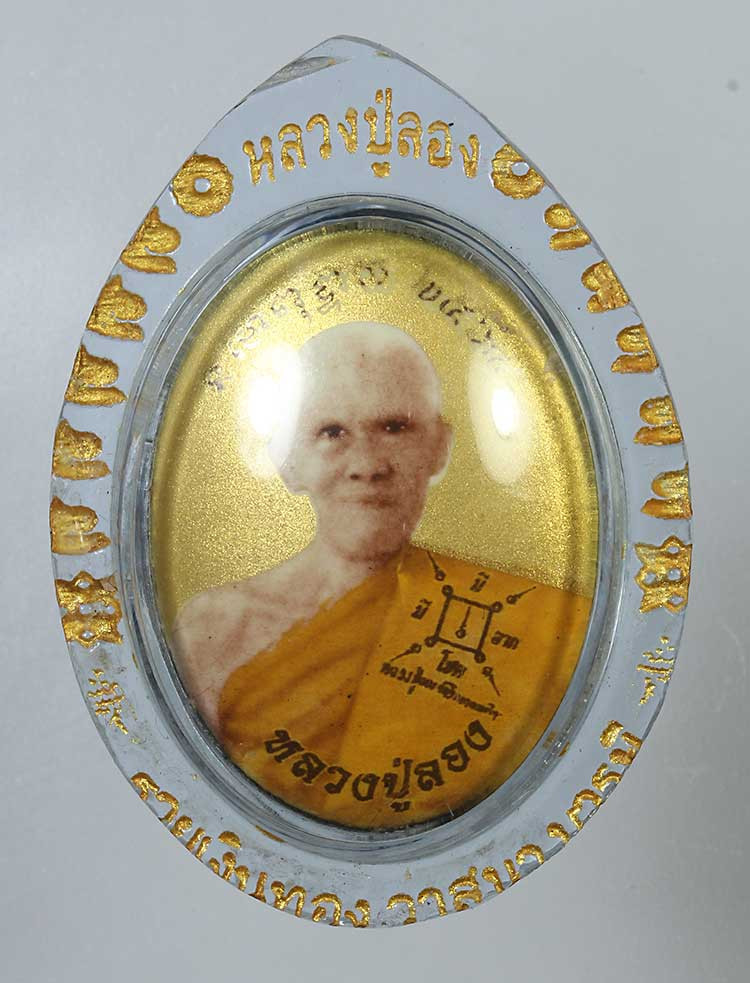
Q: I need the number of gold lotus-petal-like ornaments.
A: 10